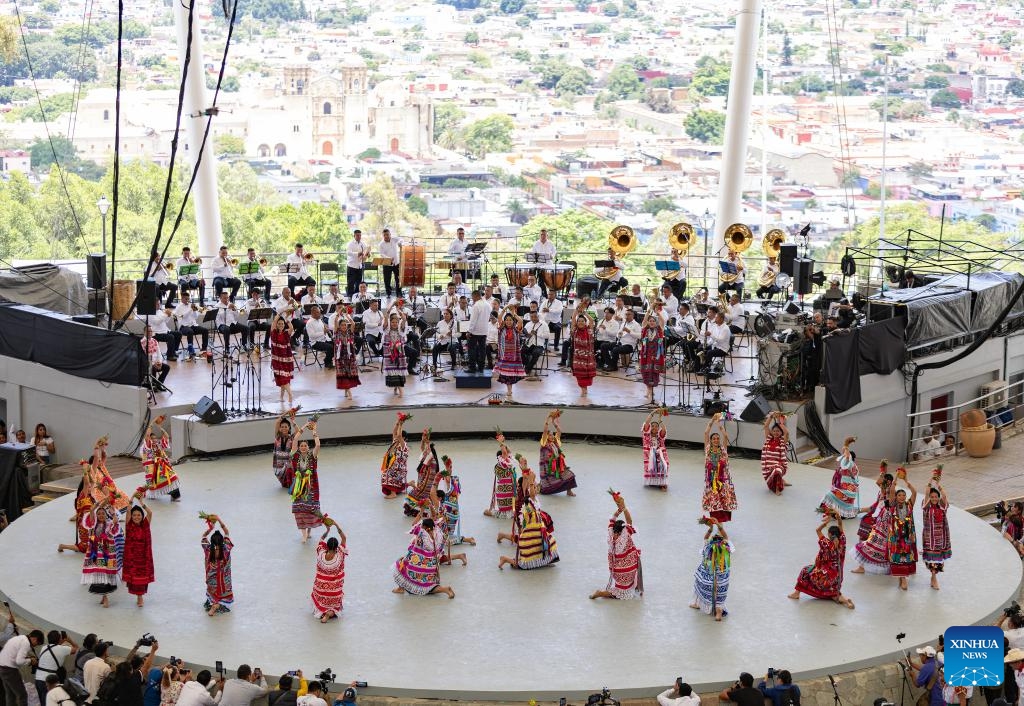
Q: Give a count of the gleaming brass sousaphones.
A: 4